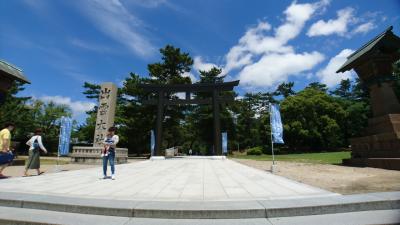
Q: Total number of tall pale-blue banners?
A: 4